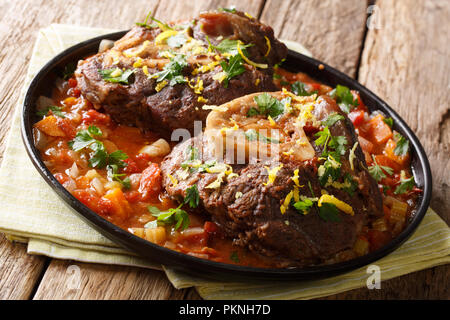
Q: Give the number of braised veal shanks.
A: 2